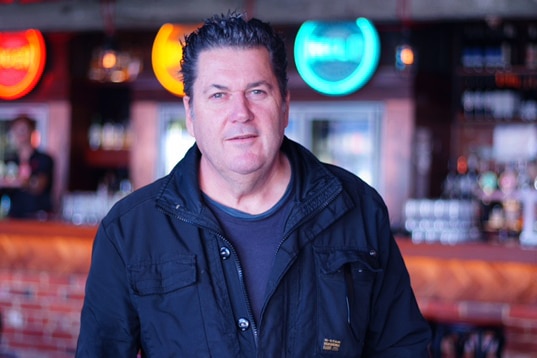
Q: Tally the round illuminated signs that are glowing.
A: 3